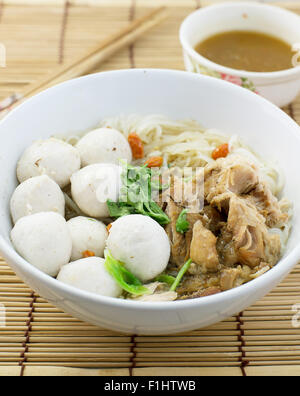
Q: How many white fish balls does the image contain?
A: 8